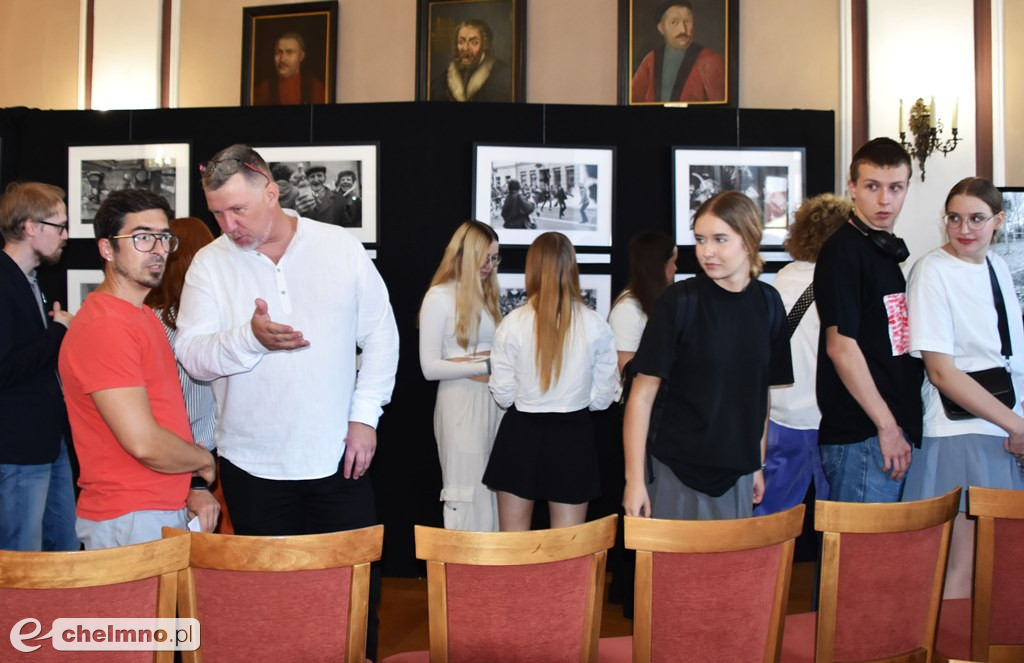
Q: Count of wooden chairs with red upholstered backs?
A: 6